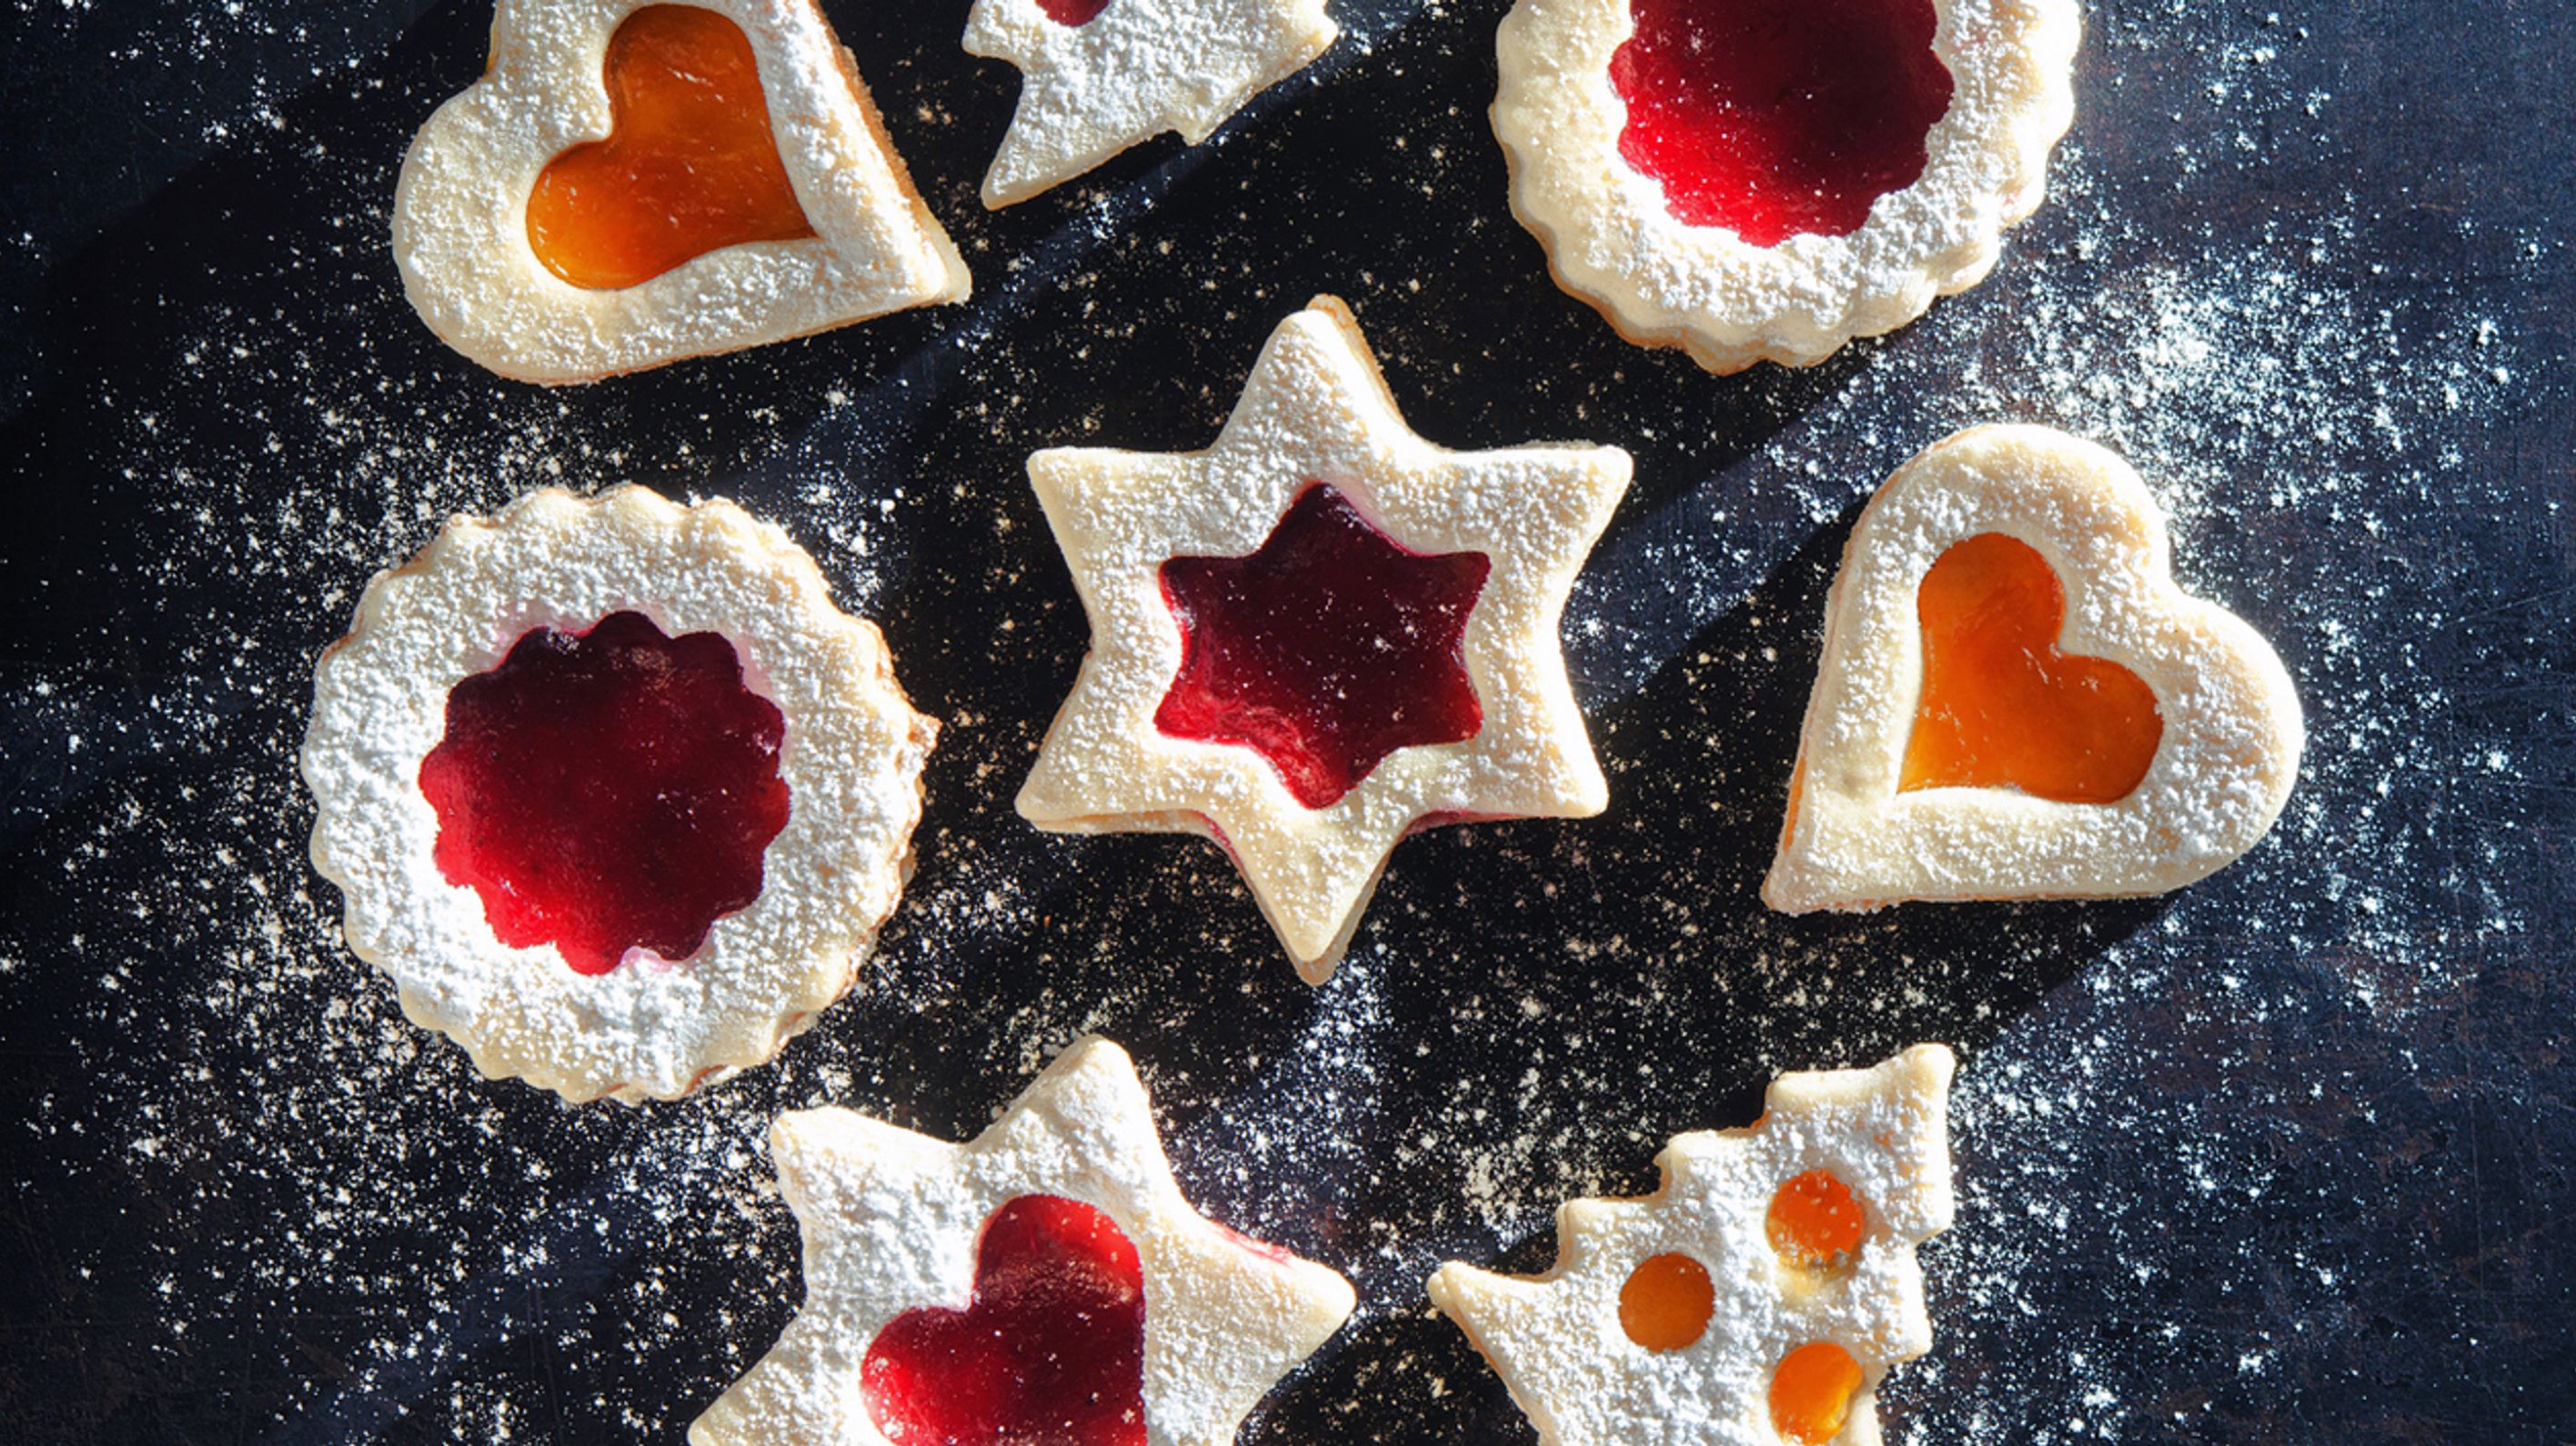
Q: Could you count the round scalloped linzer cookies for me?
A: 2